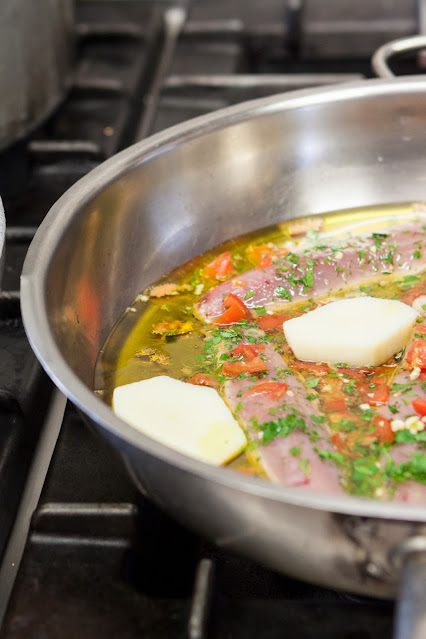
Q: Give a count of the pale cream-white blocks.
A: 2